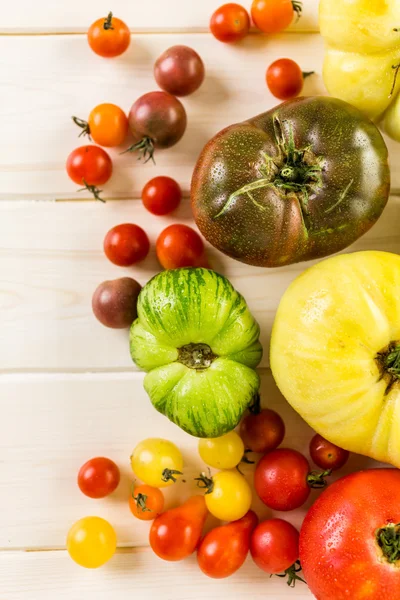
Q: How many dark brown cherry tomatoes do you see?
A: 3